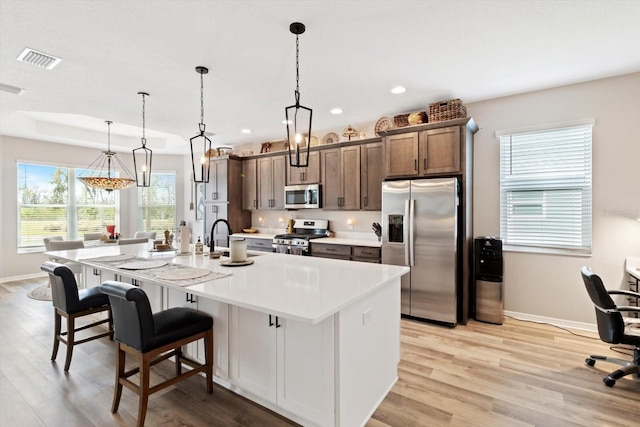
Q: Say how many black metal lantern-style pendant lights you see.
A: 3